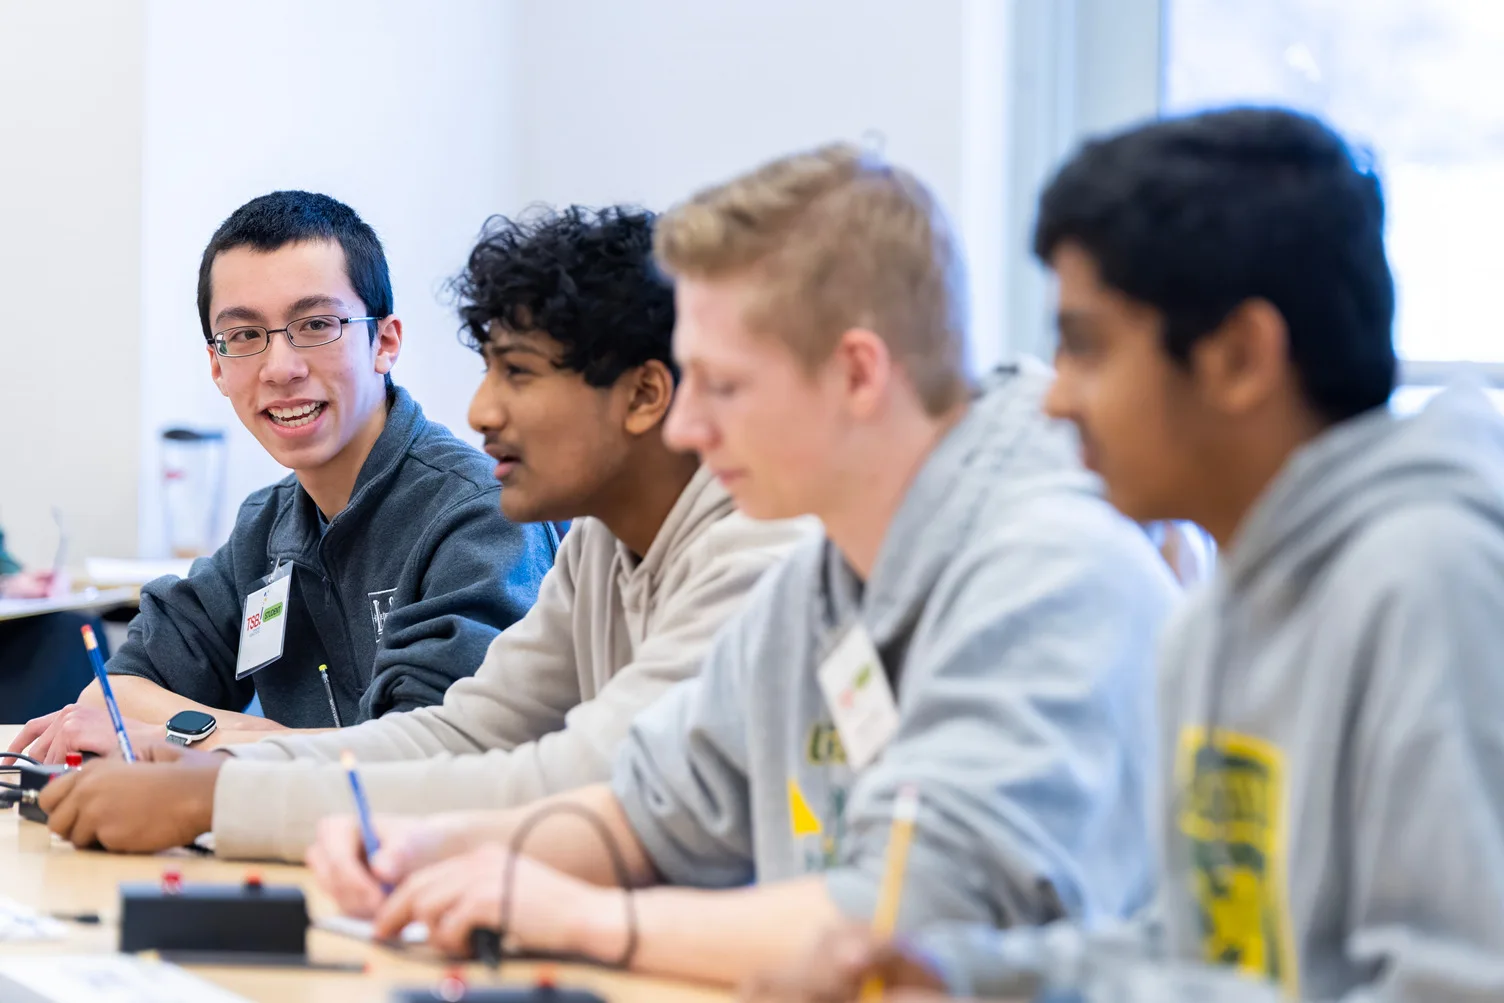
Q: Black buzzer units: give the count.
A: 3